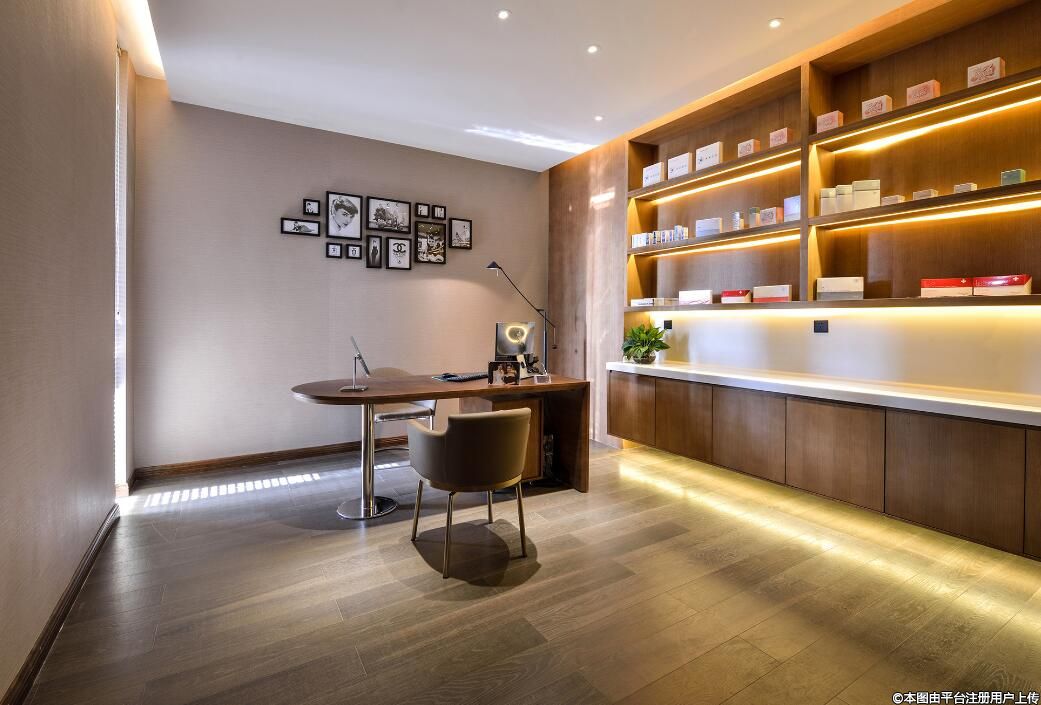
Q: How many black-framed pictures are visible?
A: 12